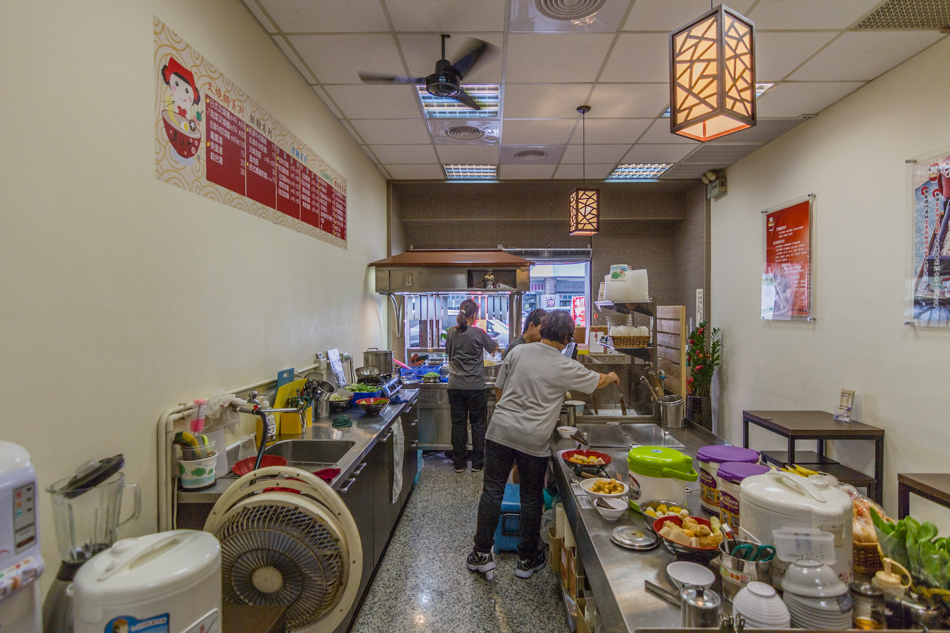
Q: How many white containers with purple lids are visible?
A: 2